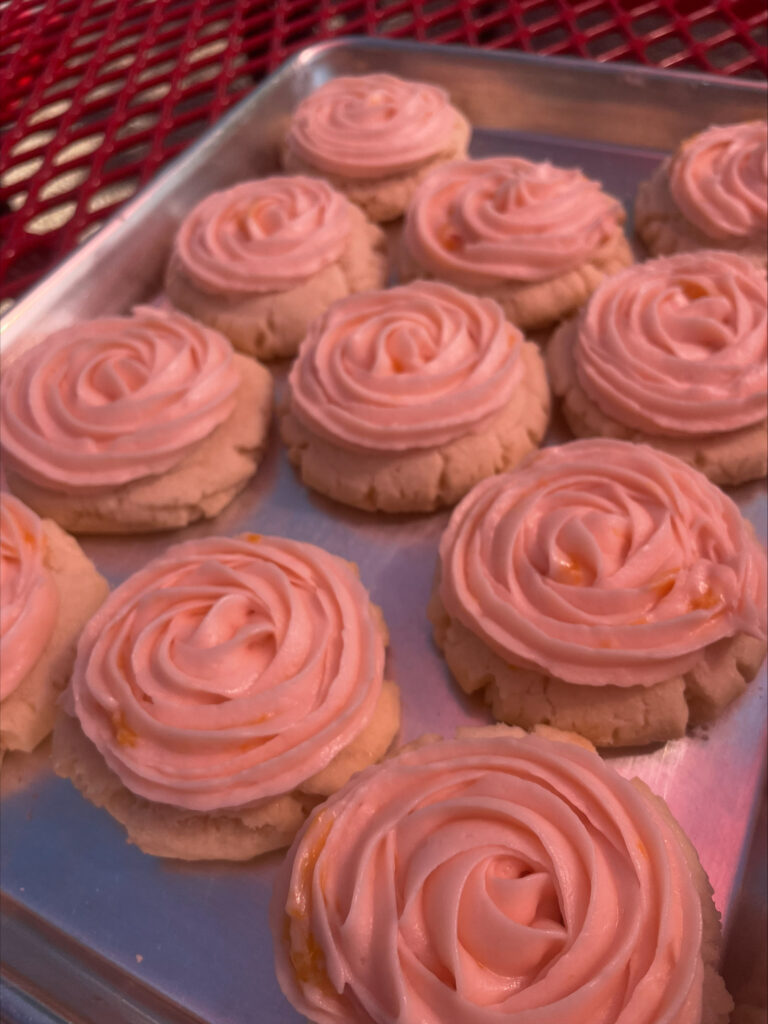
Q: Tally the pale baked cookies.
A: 11